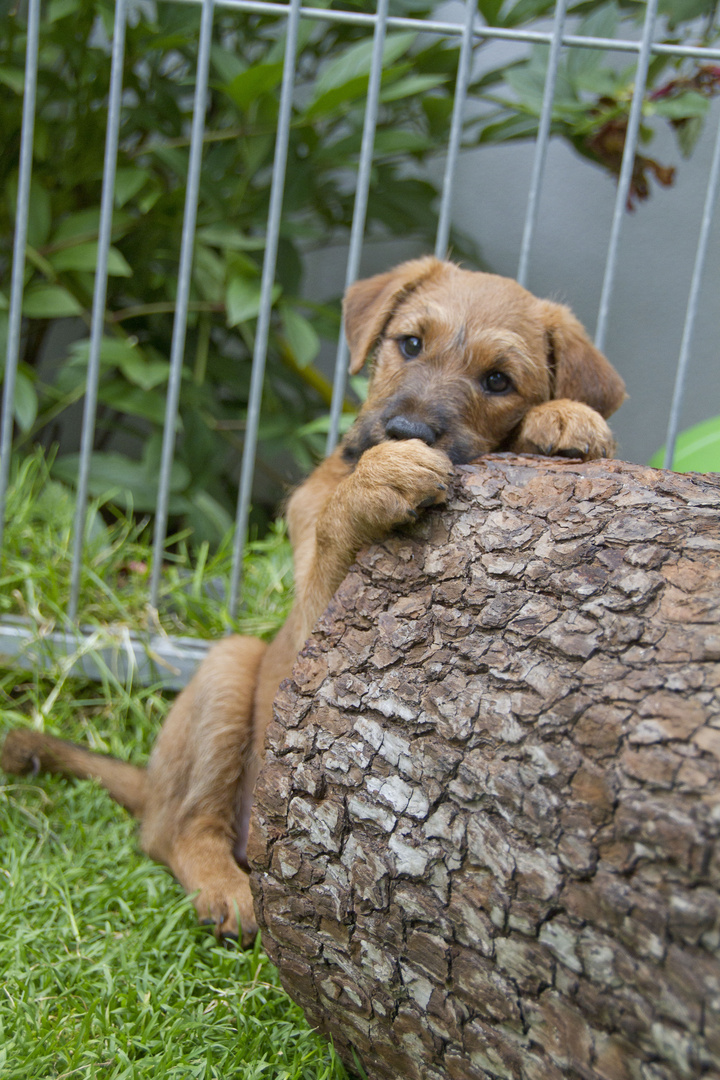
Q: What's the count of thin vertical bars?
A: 9